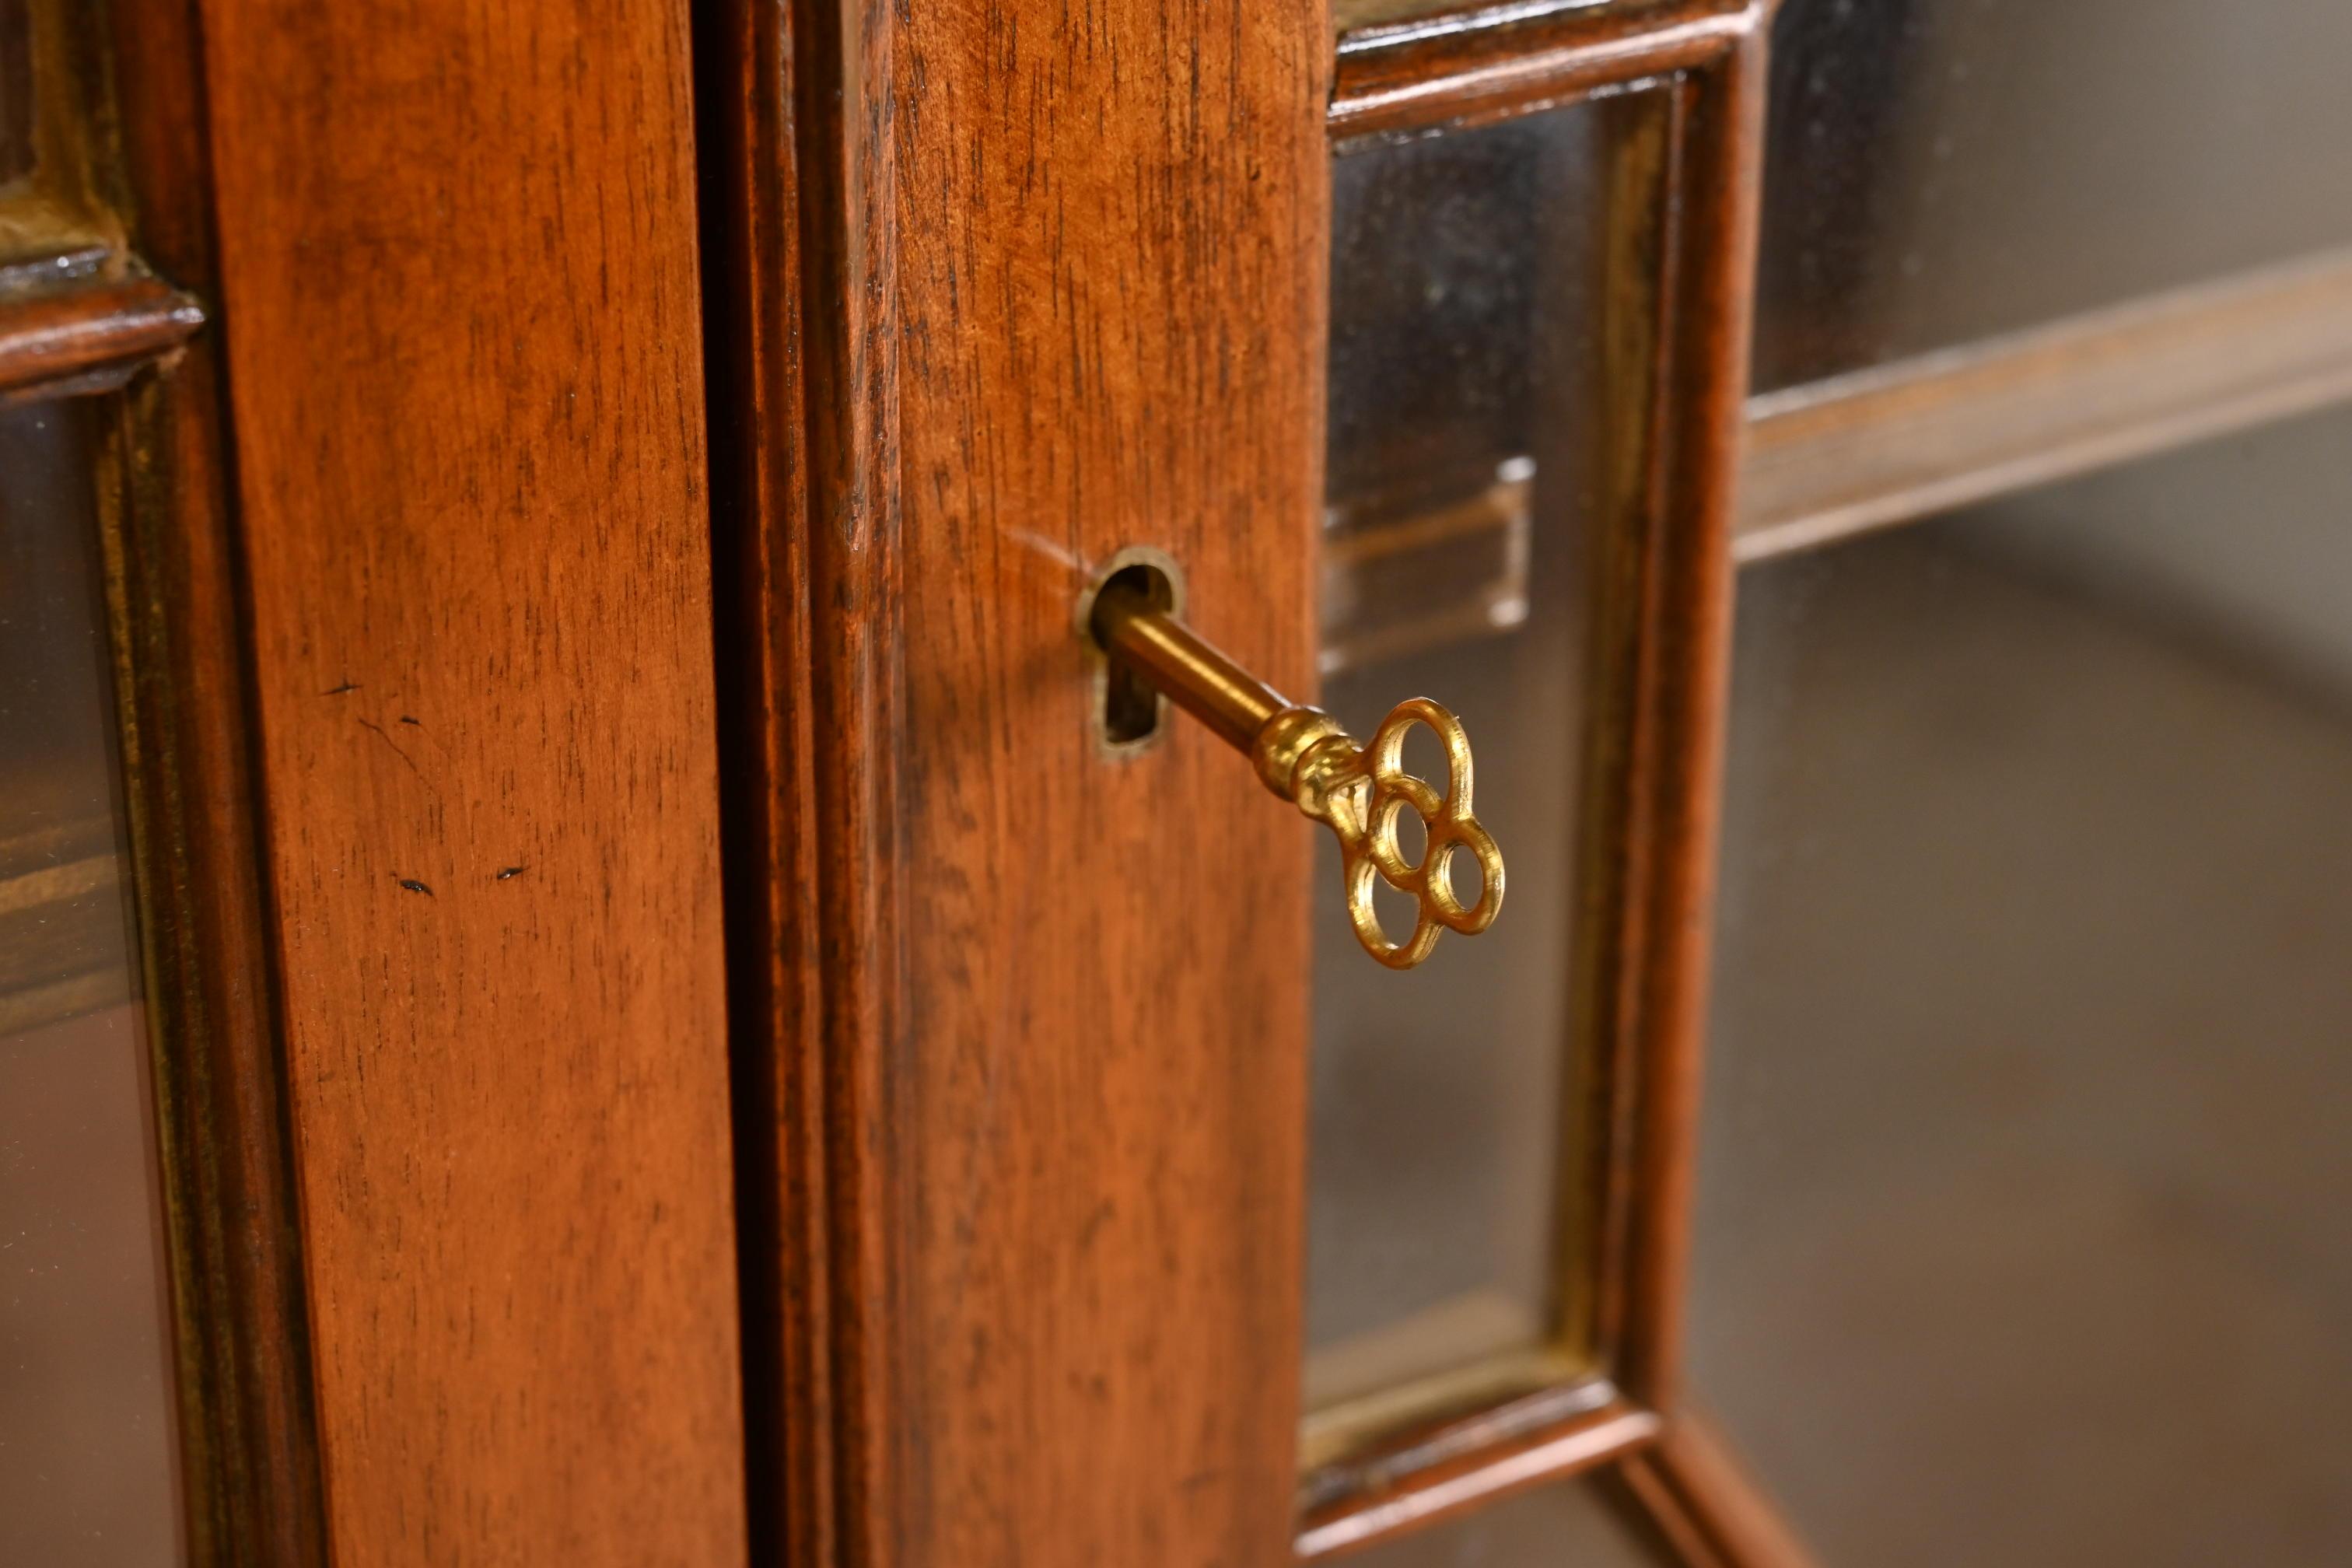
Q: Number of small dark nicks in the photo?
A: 4